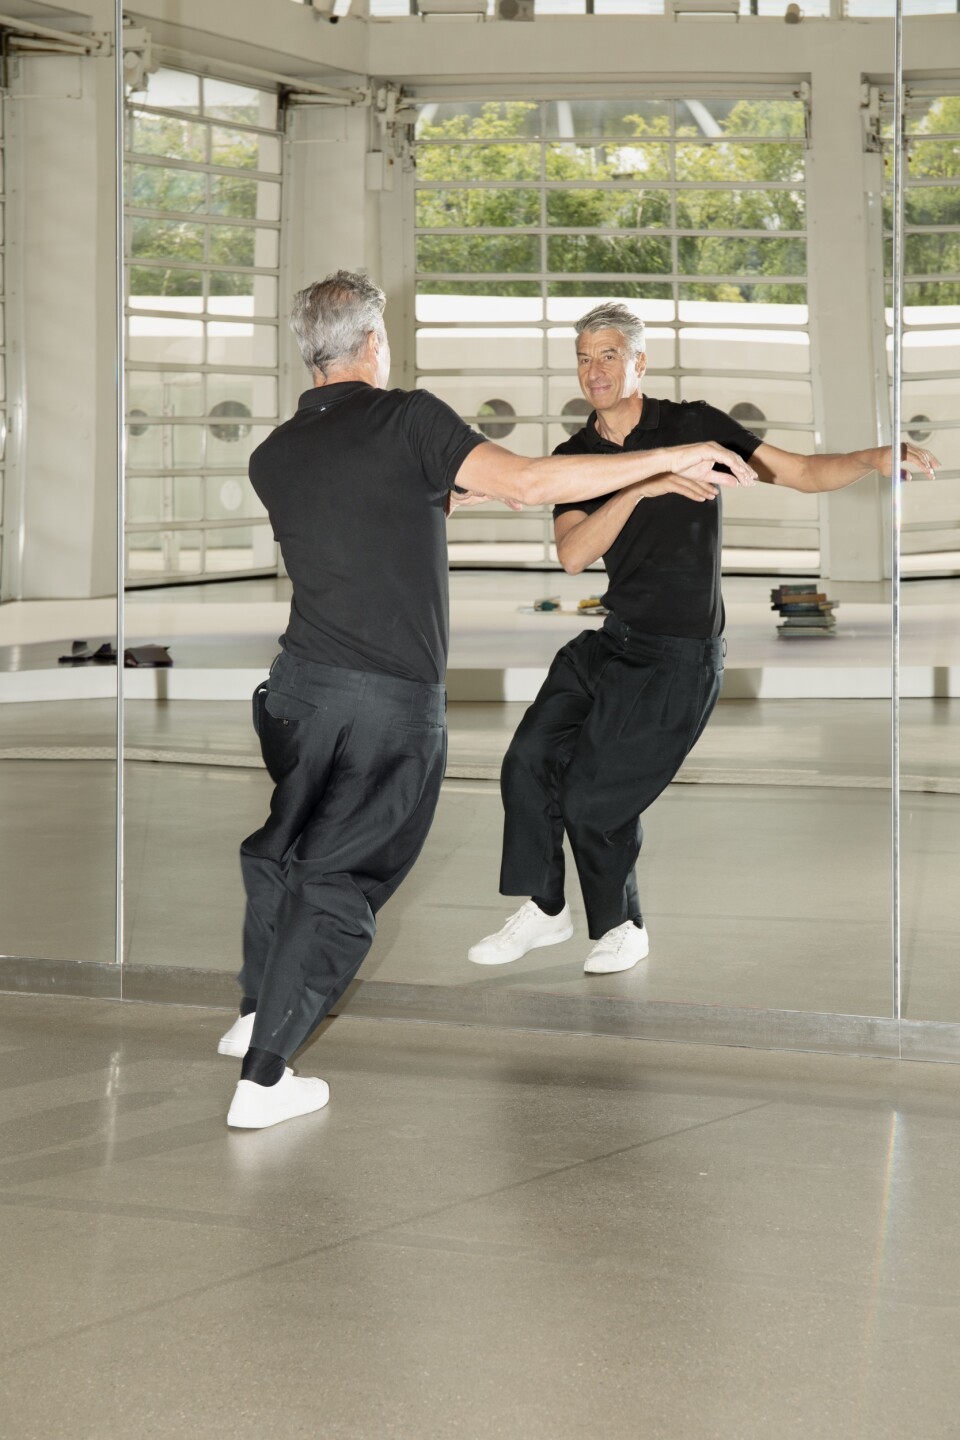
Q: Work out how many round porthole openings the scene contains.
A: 6